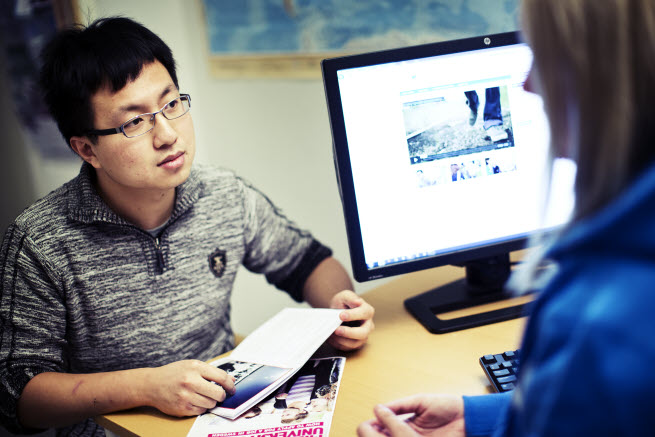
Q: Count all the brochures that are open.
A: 1